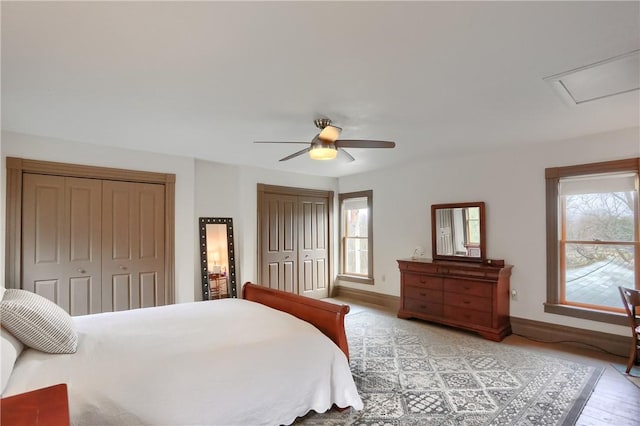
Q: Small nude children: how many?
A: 0